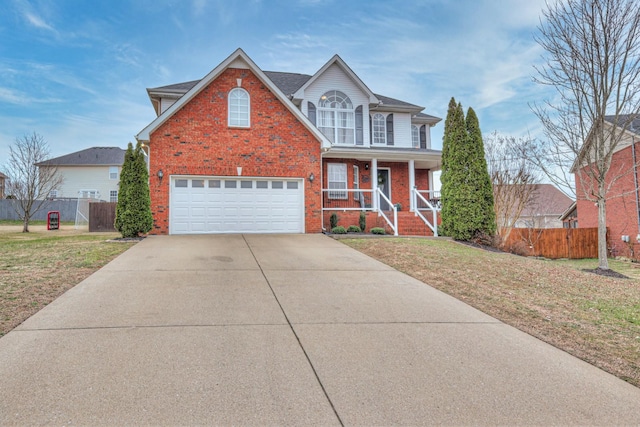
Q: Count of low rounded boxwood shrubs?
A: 3